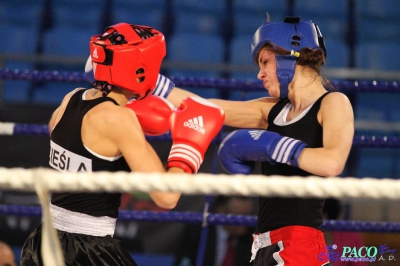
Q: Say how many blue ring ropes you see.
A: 3